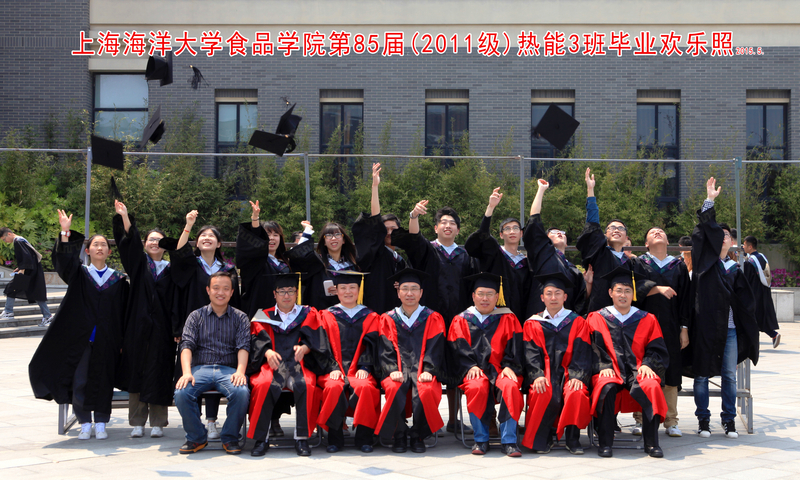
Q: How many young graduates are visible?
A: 12